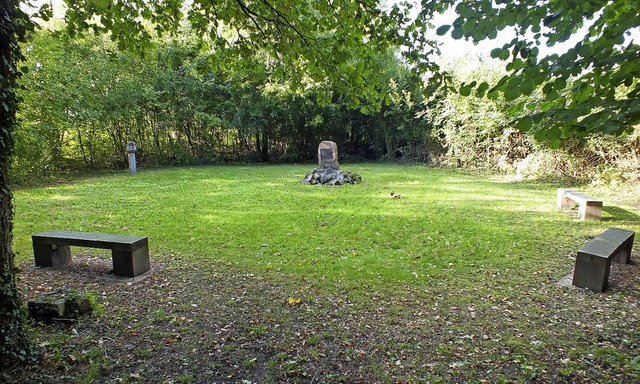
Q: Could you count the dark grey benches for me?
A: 2